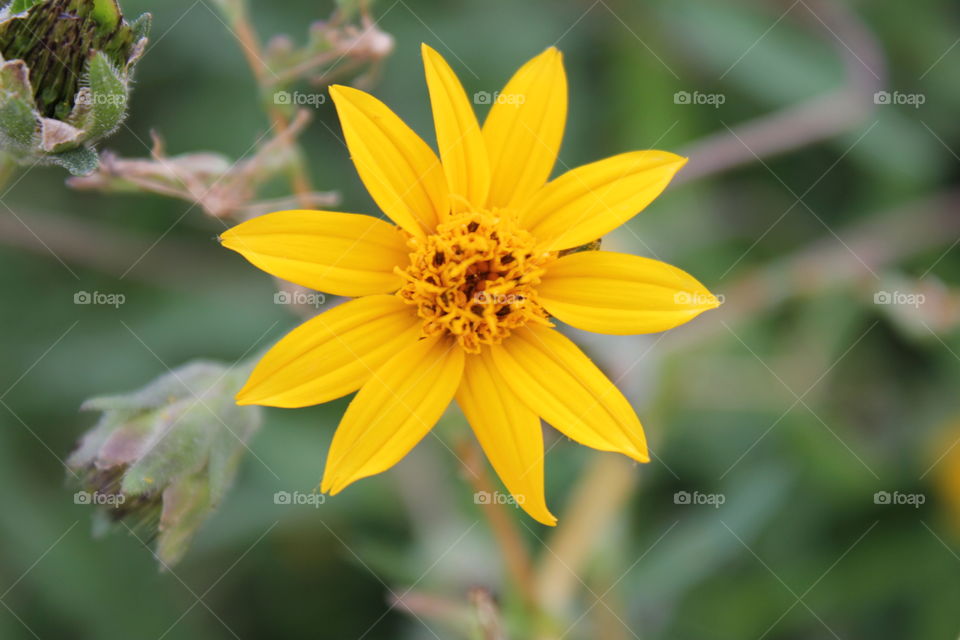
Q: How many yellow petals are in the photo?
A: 10